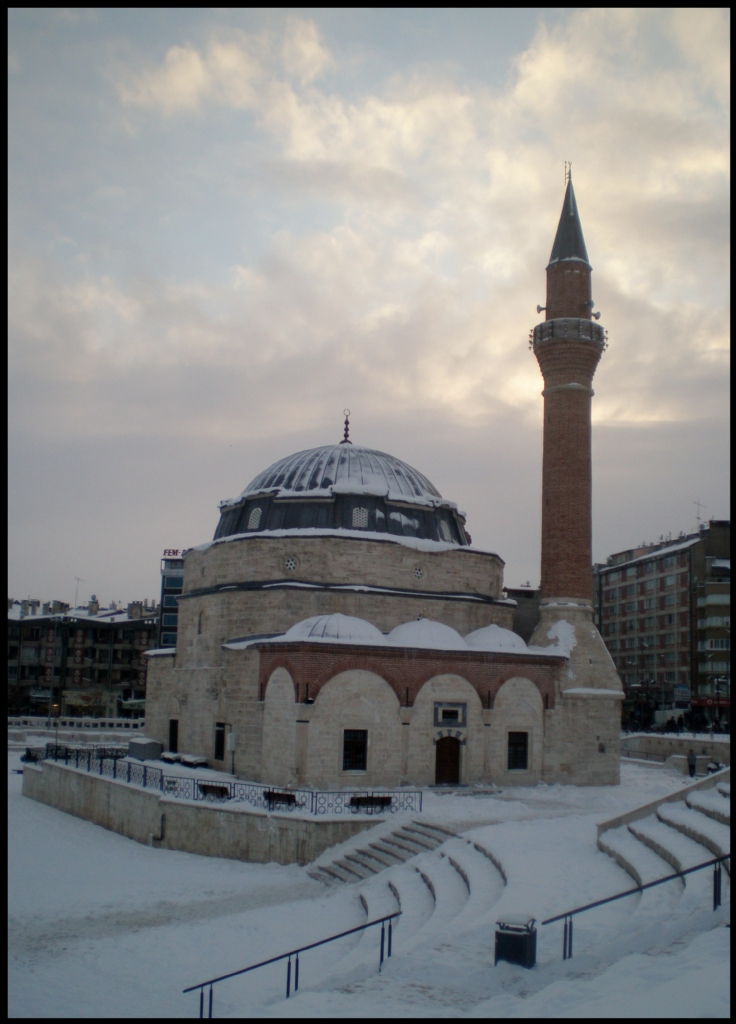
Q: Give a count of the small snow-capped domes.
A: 3